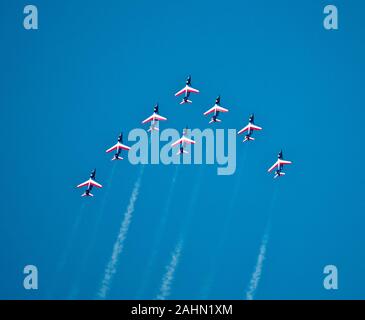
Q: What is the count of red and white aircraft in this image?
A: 8